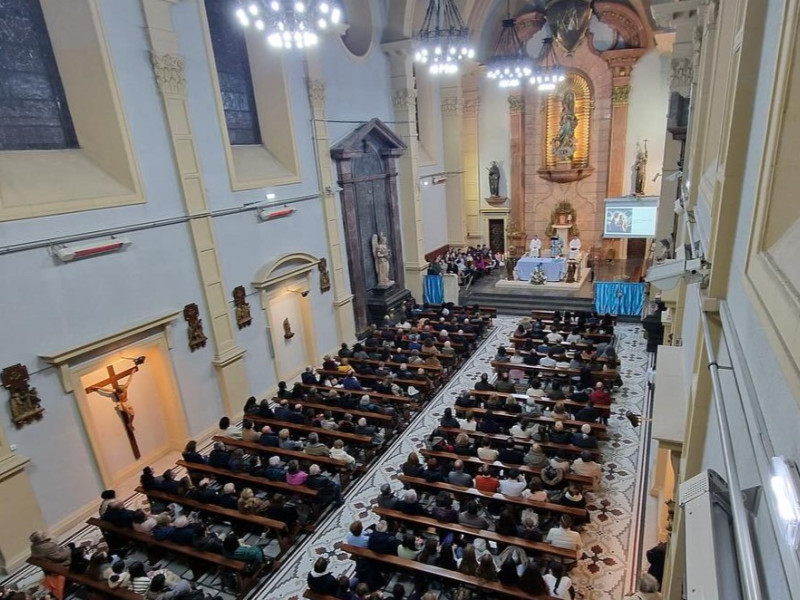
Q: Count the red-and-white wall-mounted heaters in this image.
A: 3